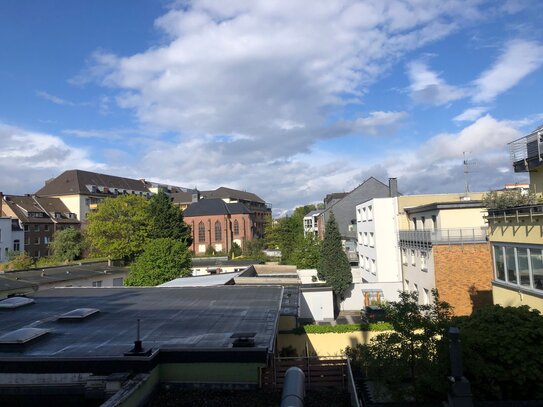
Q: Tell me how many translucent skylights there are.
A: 3